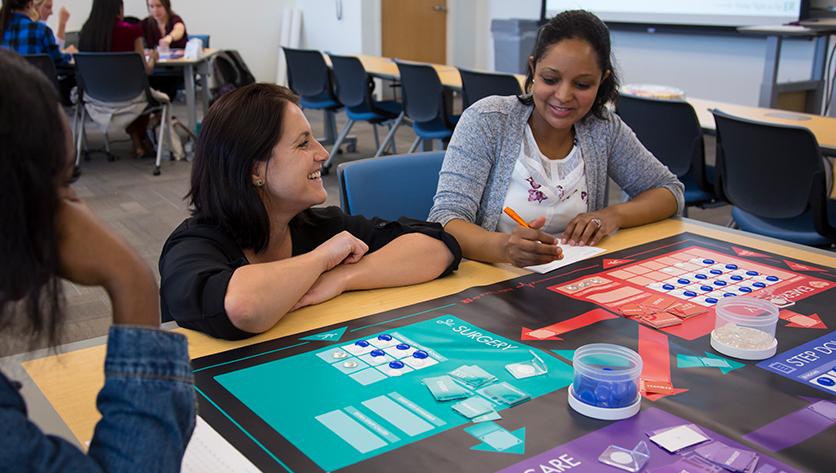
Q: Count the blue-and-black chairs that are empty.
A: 6